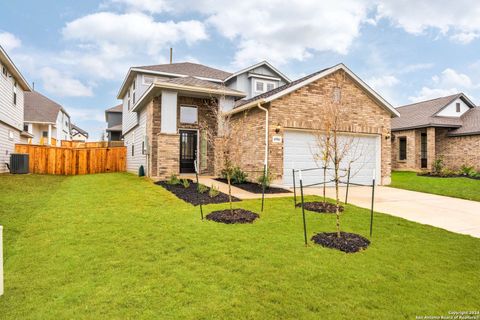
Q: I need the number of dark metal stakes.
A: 6